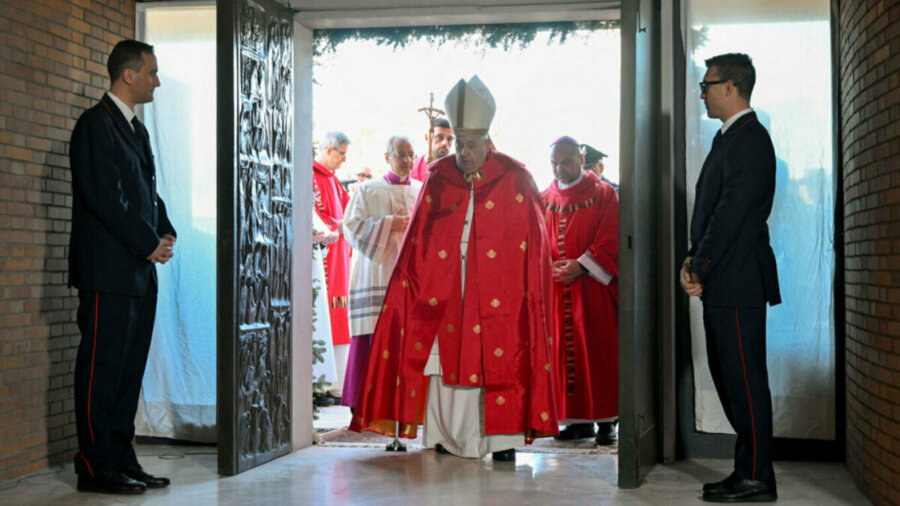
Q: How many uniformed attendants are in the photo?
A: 2